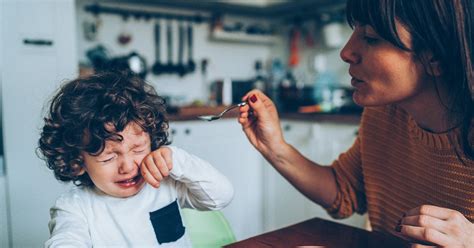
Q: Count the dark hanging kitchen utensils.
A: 4